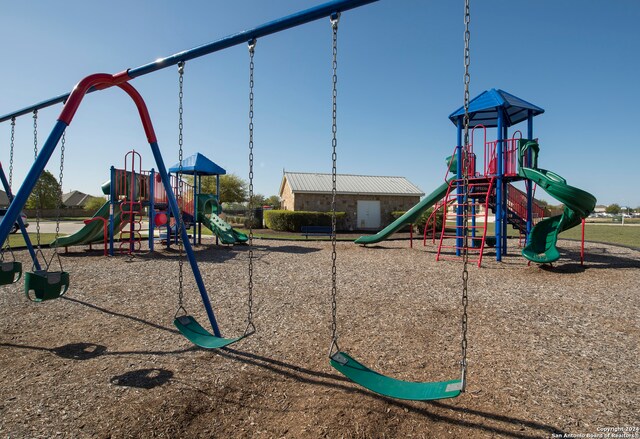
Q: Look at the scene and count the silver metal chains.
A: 7